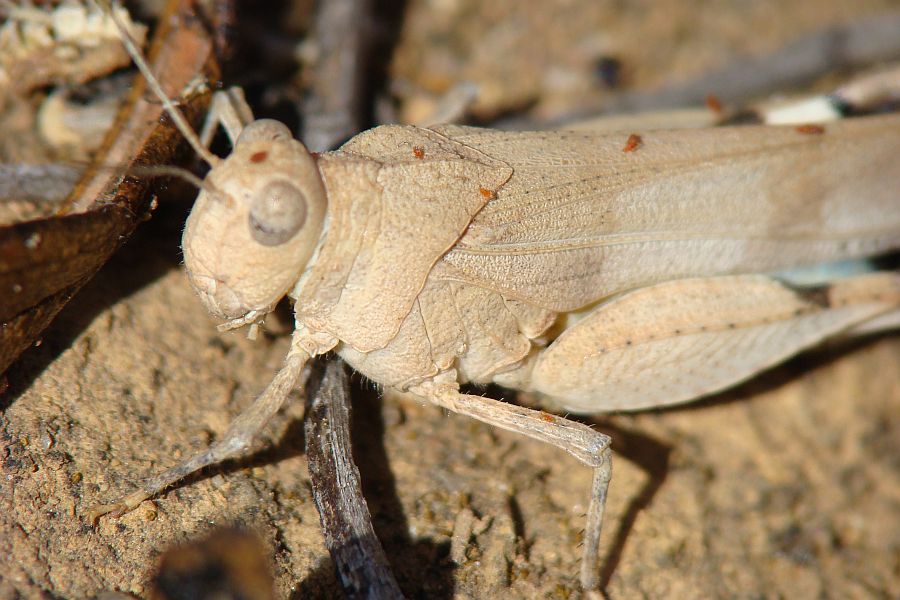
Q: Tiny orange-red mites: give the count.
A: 7